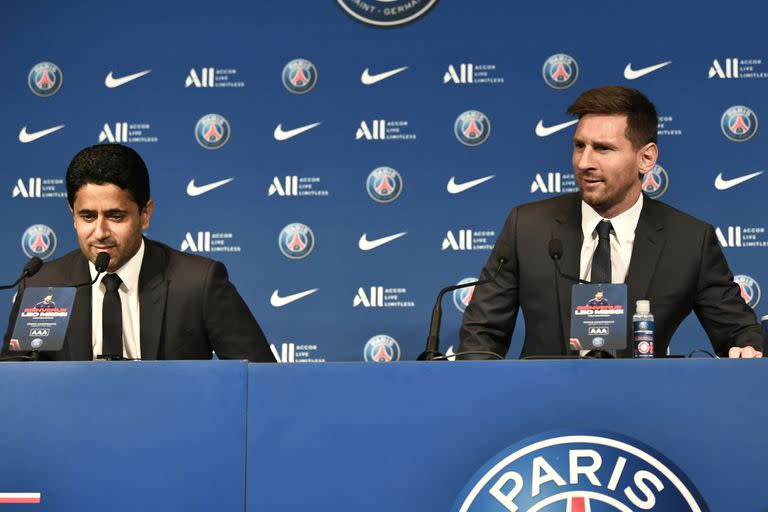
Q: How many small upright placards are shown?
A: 2